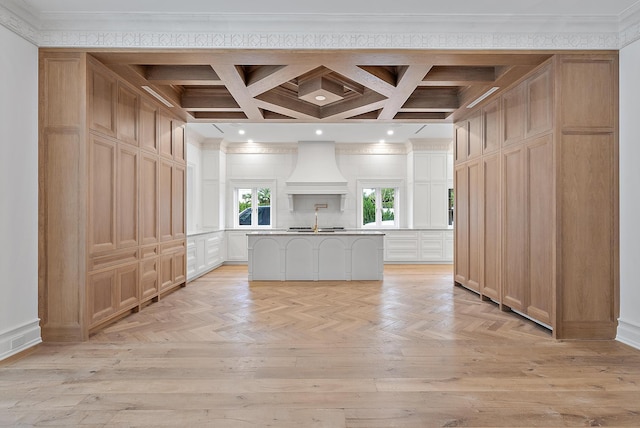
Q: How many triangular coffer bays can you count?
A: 4